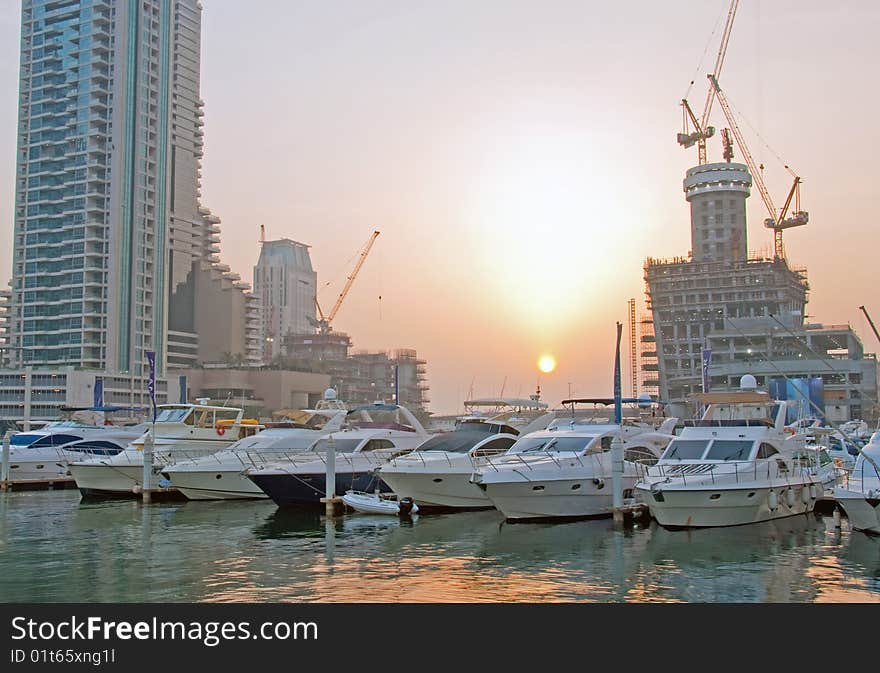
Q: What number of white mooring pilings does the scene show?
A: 4